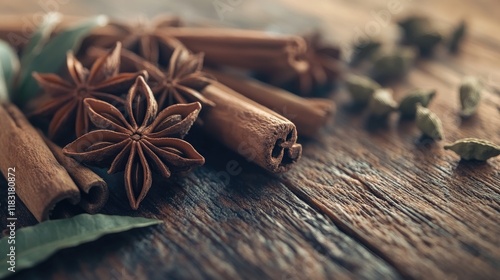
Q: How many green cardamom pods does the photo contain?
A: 11